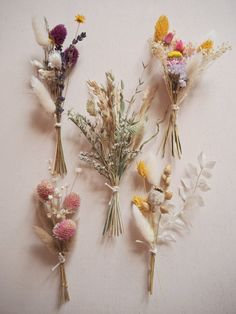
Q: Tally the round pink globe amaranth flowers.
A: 3